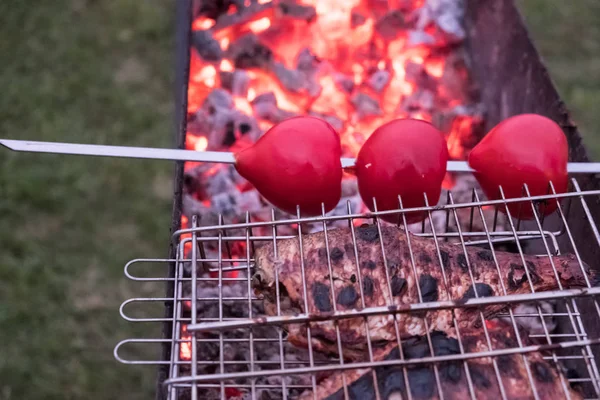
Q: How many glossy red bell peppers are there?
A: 3